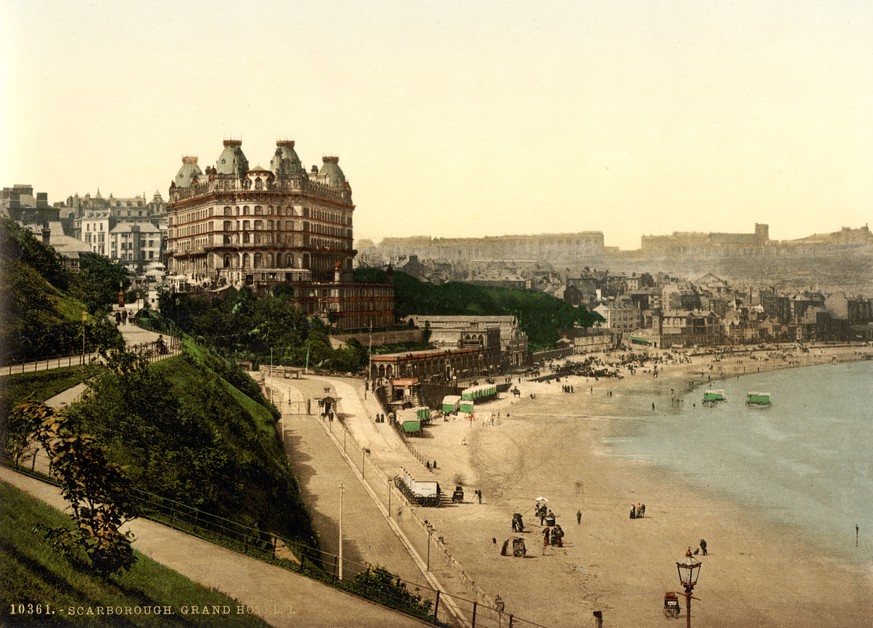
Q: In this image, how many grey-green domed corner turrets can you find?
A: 4